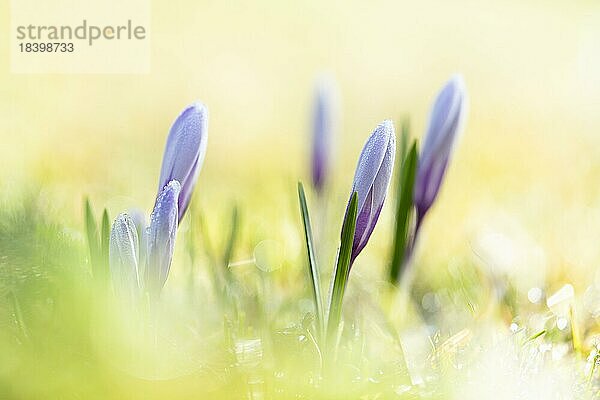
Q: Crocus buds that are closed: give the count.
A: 6